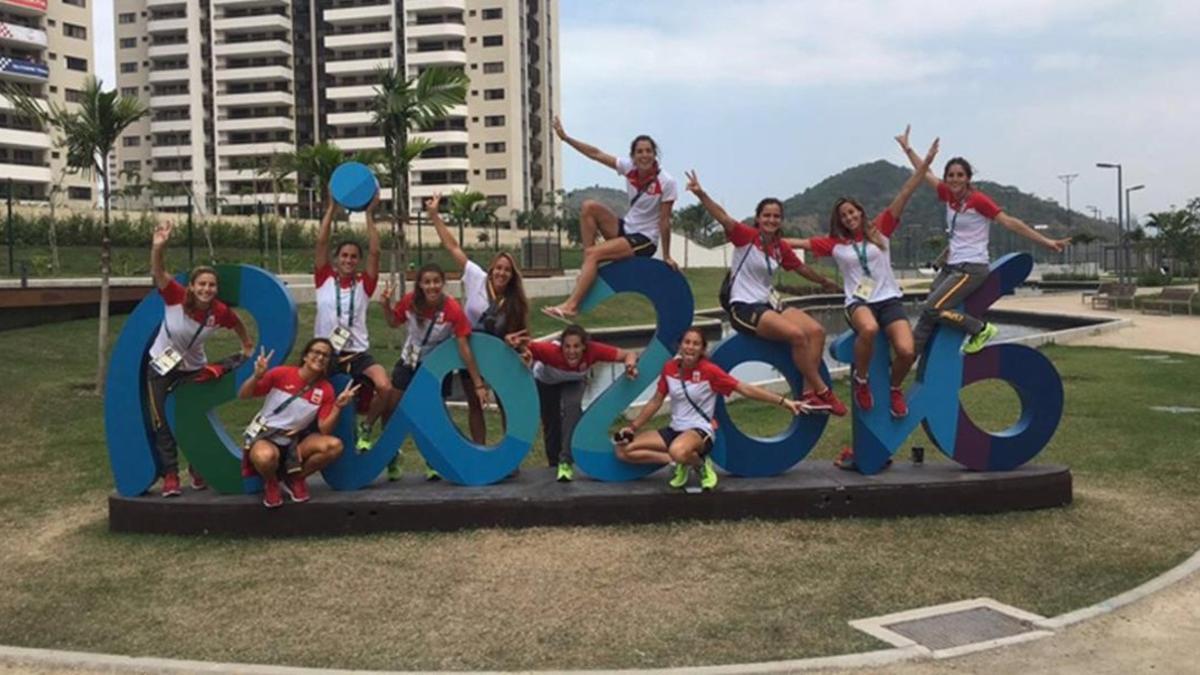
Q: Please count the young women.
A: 11